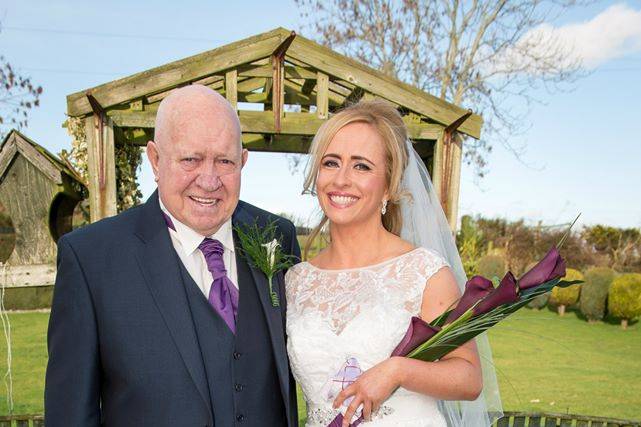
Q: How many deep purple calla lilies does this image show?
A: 4